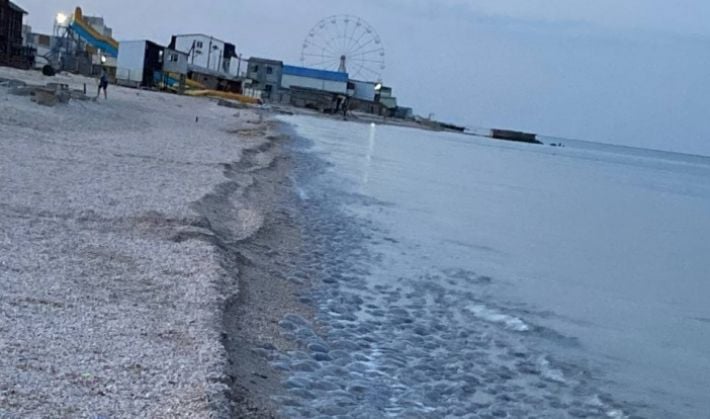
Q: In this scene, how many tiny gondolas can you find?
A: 11